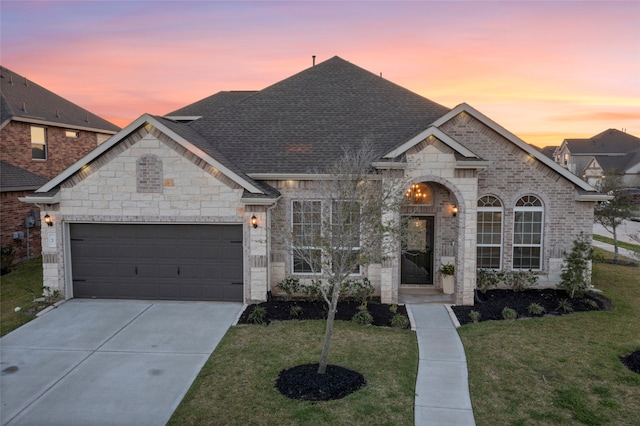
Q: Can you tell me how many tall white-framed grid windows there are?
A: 4